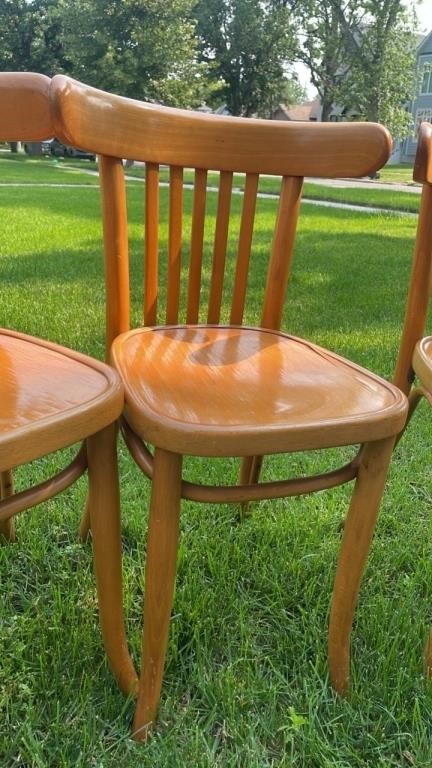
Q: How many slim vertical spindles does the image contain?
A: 5